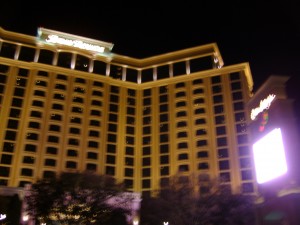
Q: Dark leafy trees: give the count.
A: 2